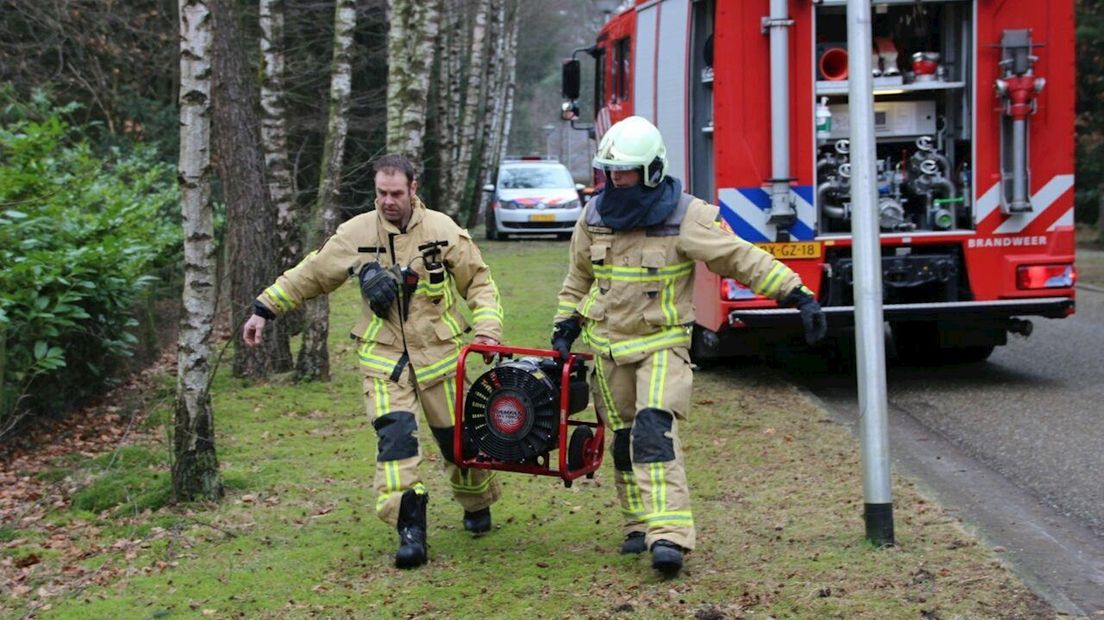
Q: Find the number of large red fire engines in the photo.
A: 1